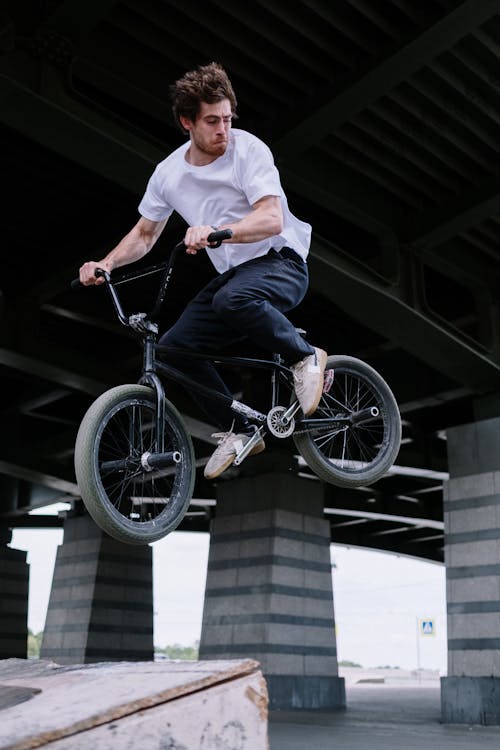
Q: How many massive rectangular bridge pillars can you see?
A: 4